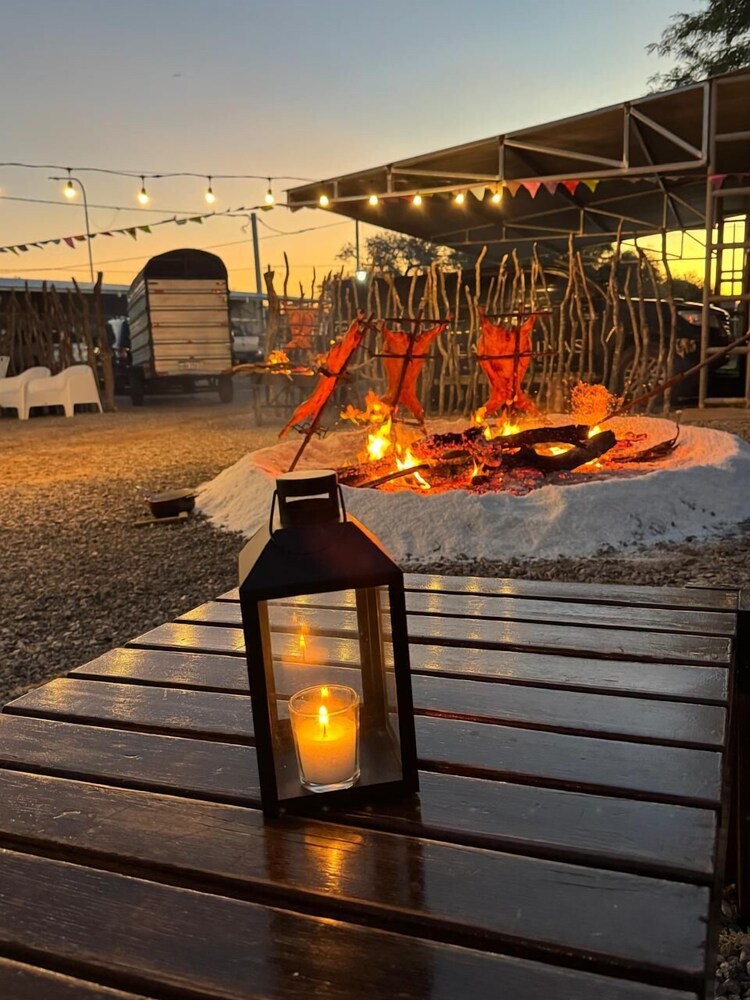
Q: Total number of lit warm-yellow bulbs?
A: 9